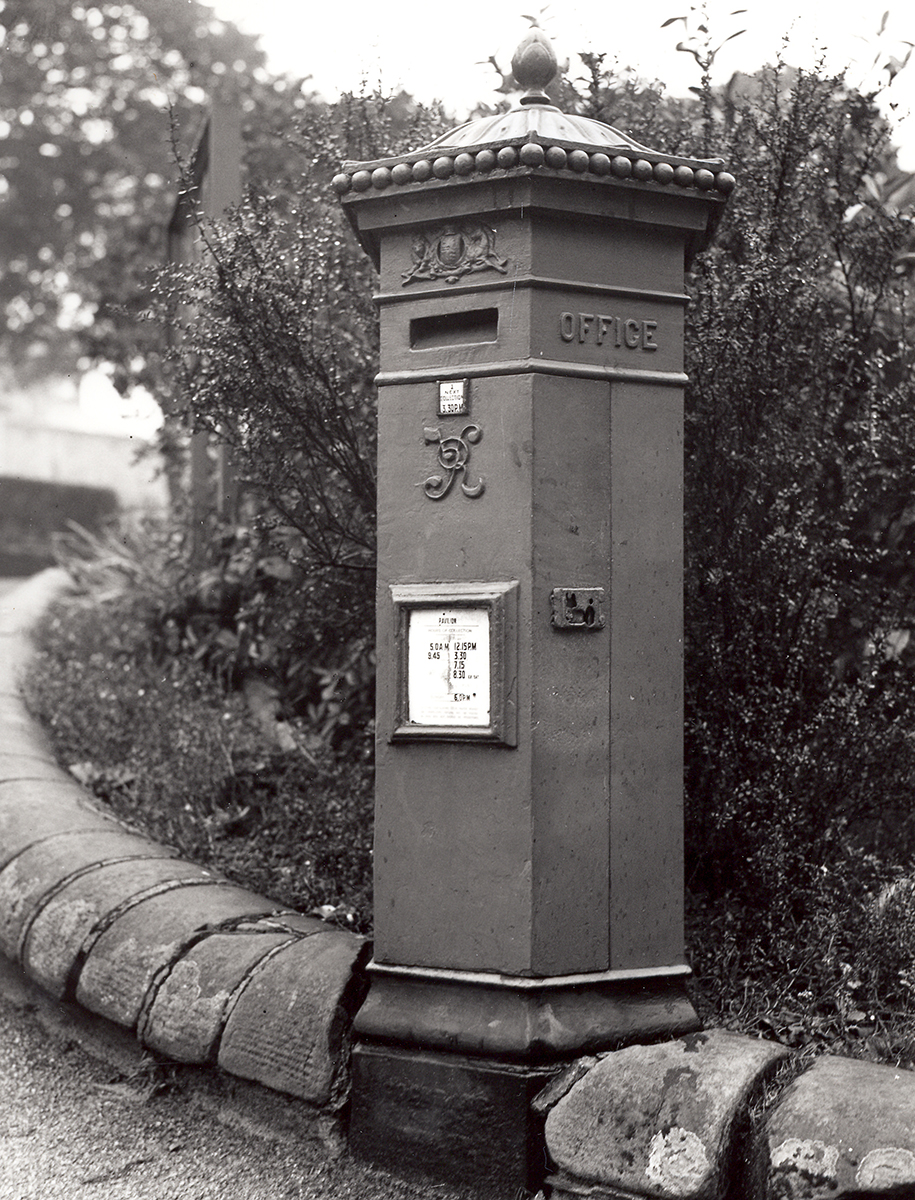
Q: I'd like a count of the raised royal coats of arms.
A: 1